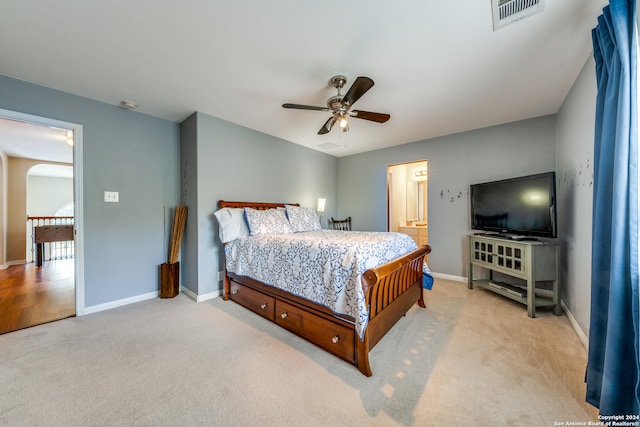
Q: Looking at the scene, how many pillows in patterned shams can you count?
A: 2